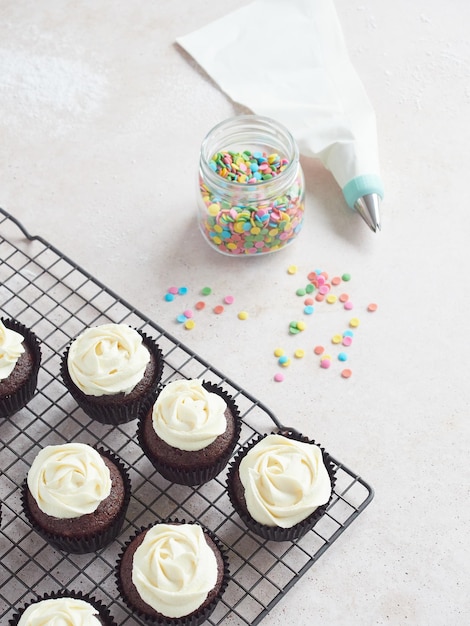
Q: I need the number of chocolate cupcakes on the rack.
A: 7